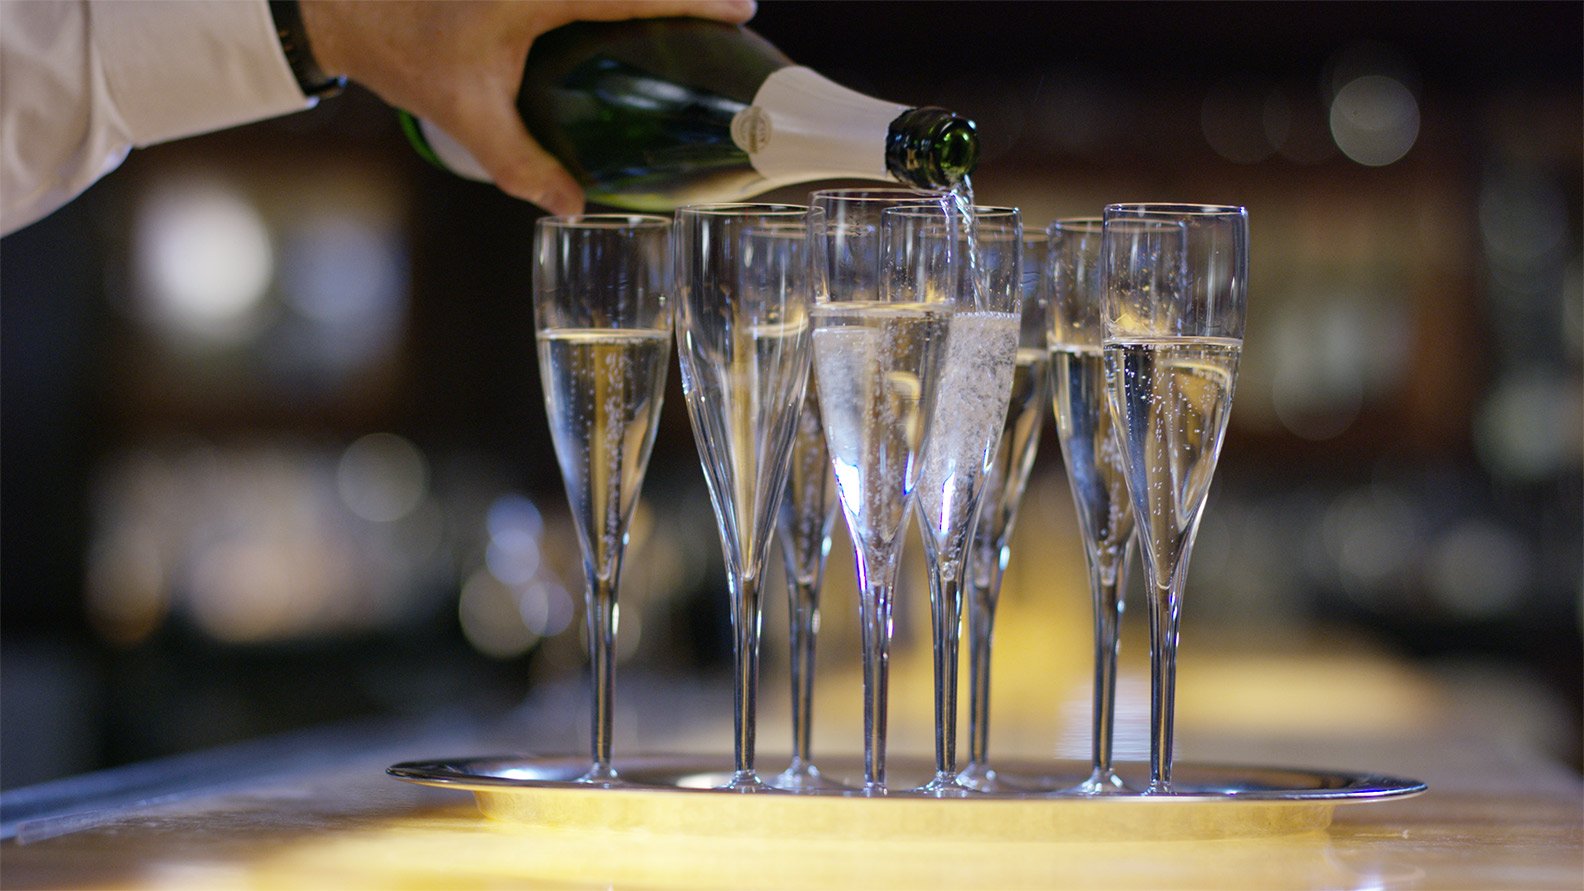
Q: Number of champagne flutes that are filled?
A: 7